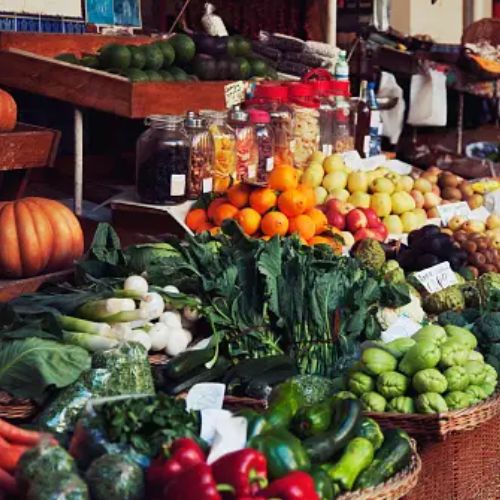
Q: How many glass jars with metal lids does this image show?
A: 2